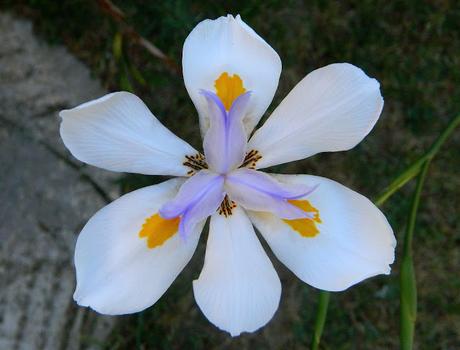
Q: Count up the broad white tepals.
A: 6